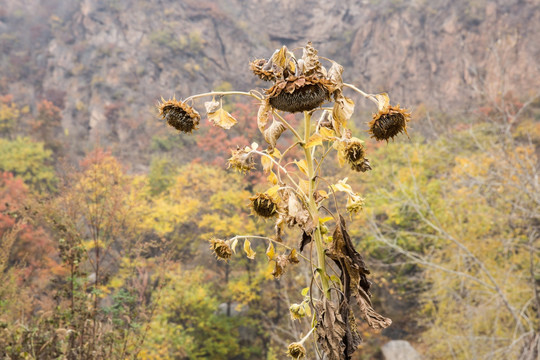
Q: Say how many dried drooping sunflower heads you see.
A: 11